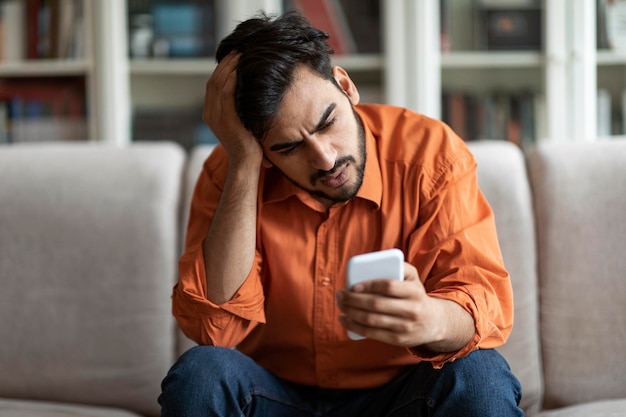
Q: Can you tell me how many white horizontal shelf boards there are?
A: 5